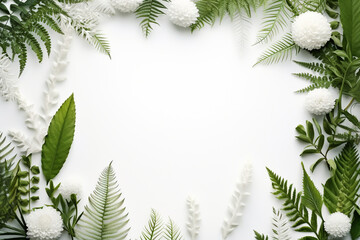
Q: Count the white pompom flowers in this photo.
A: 7